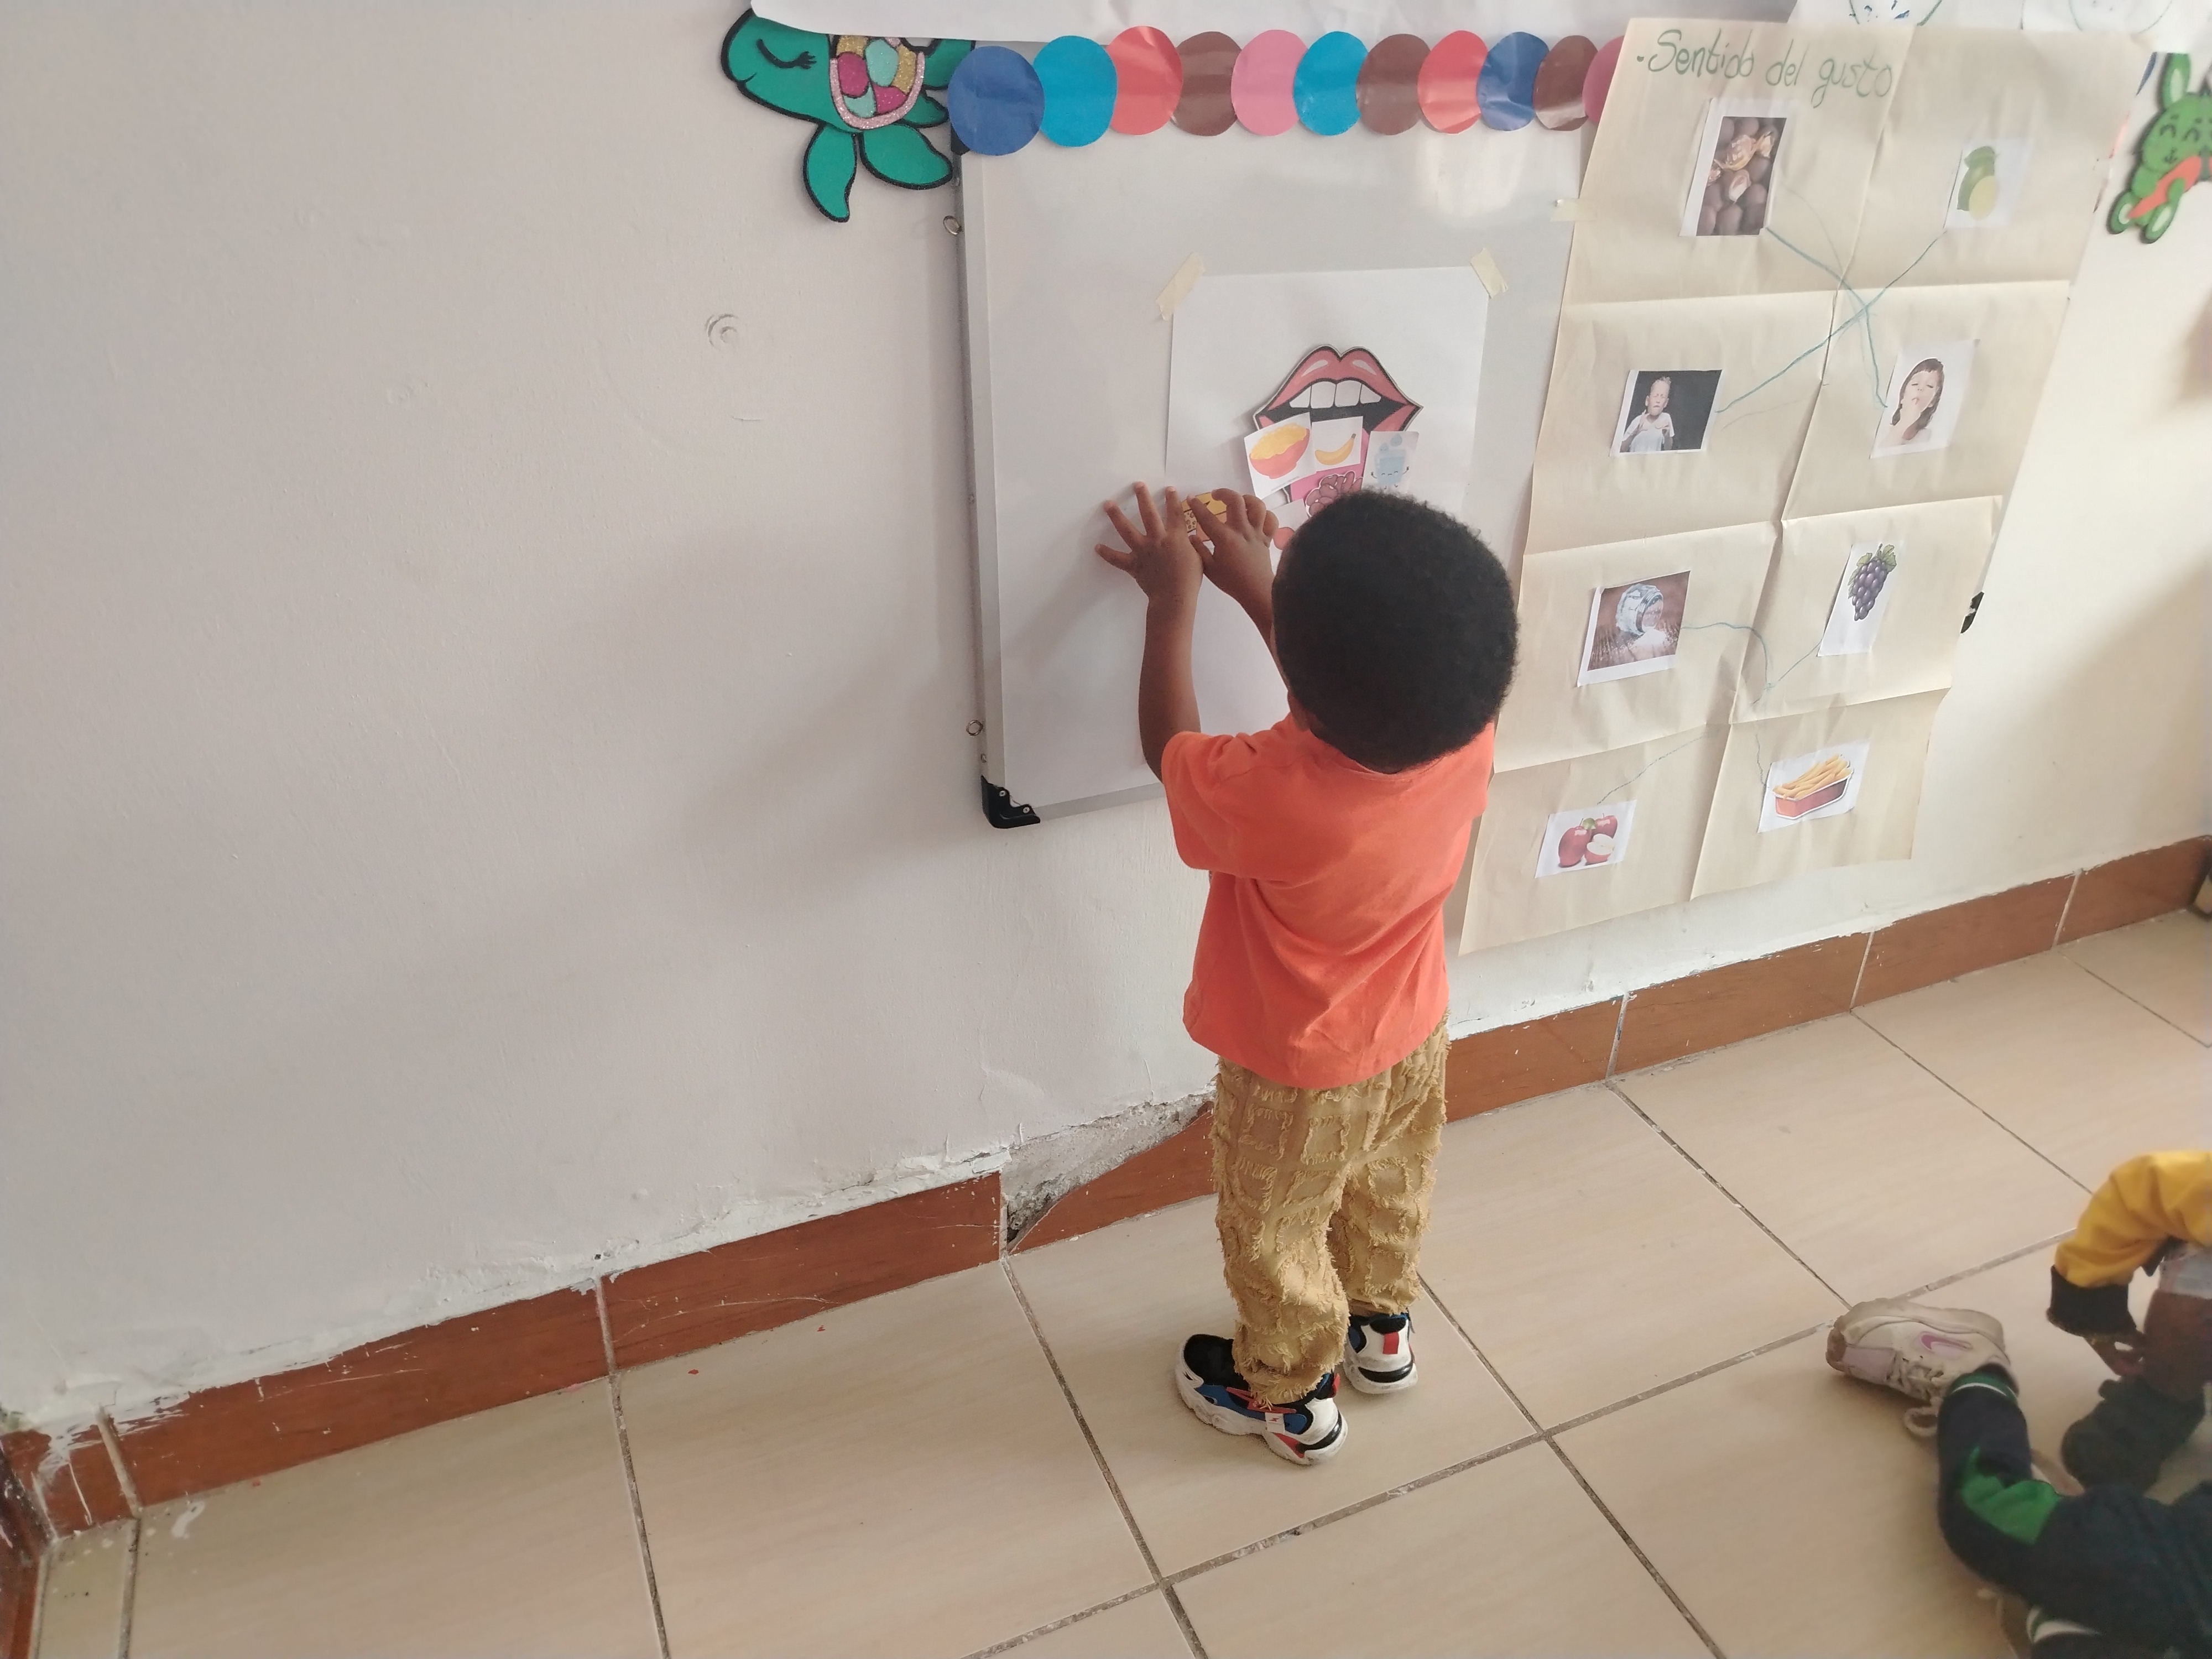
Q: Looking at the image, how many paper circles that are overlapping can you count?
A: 11